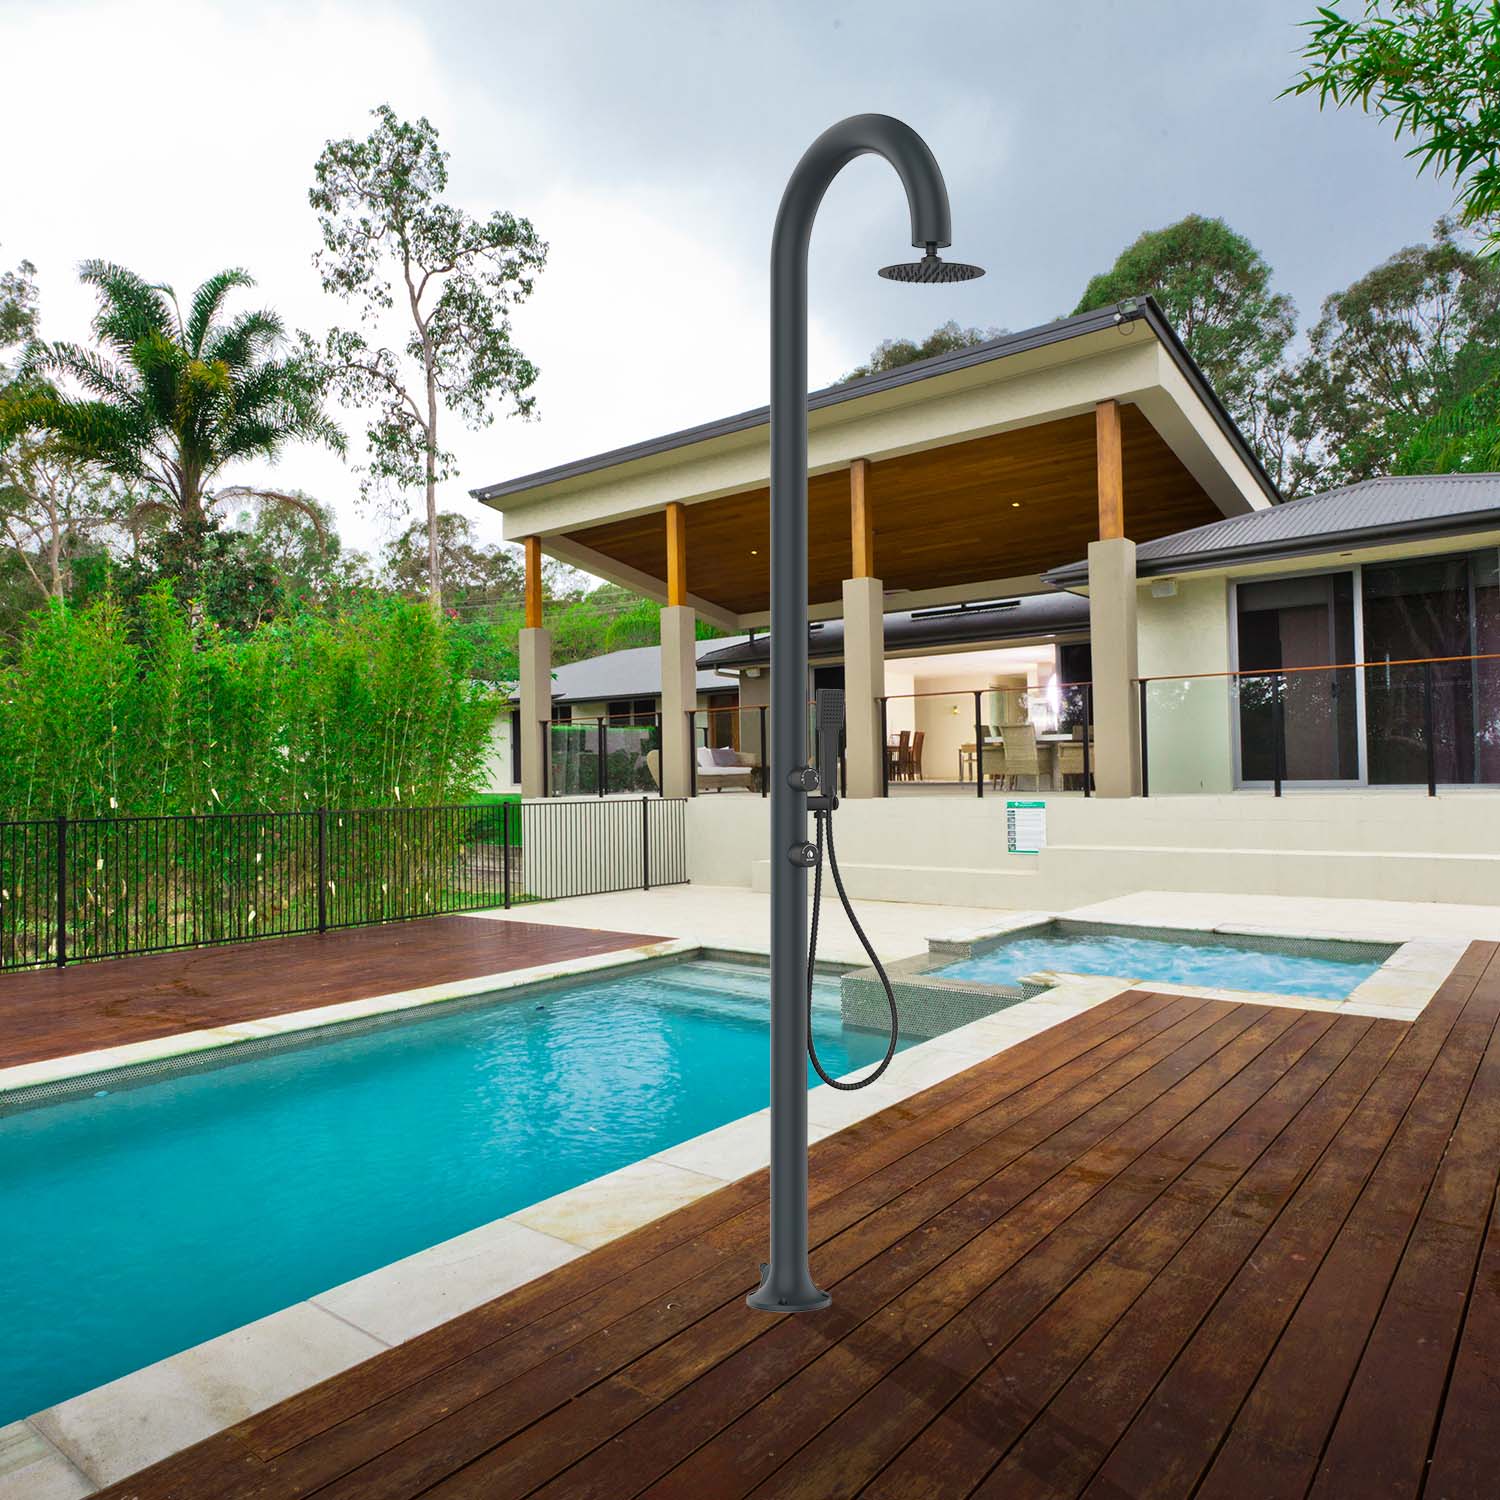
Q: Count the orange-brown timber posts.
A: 4